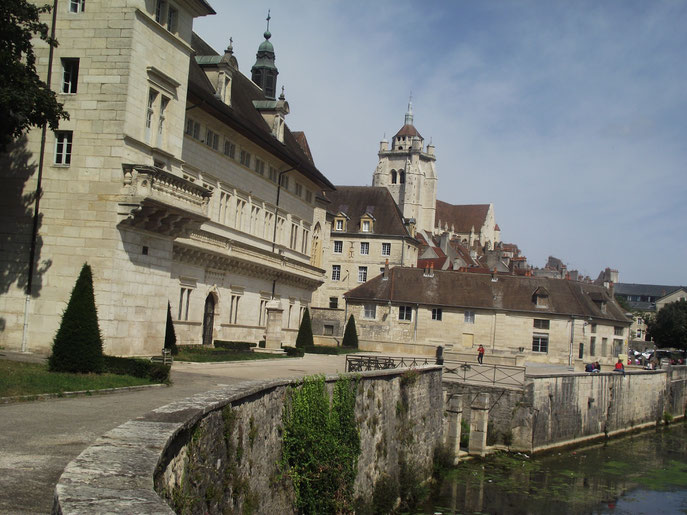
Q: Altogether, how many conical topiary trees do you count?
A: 4